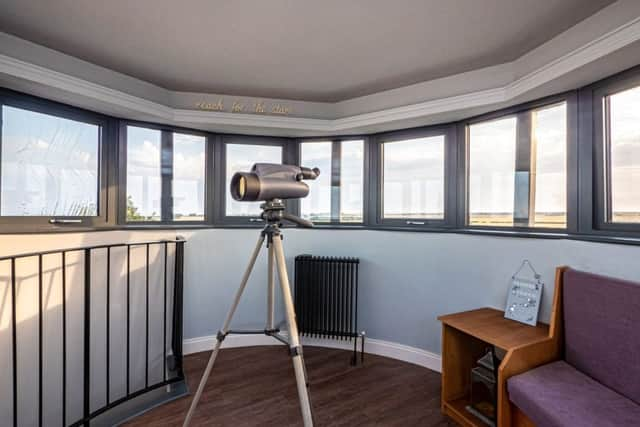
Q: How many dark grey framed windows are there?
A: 7